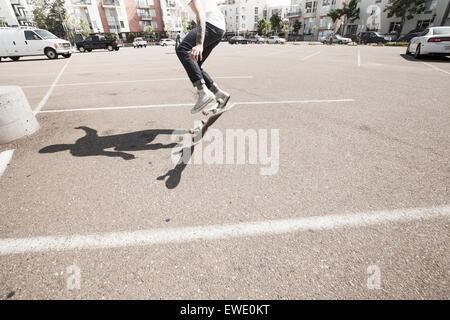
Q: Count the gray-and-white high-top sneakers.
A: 2